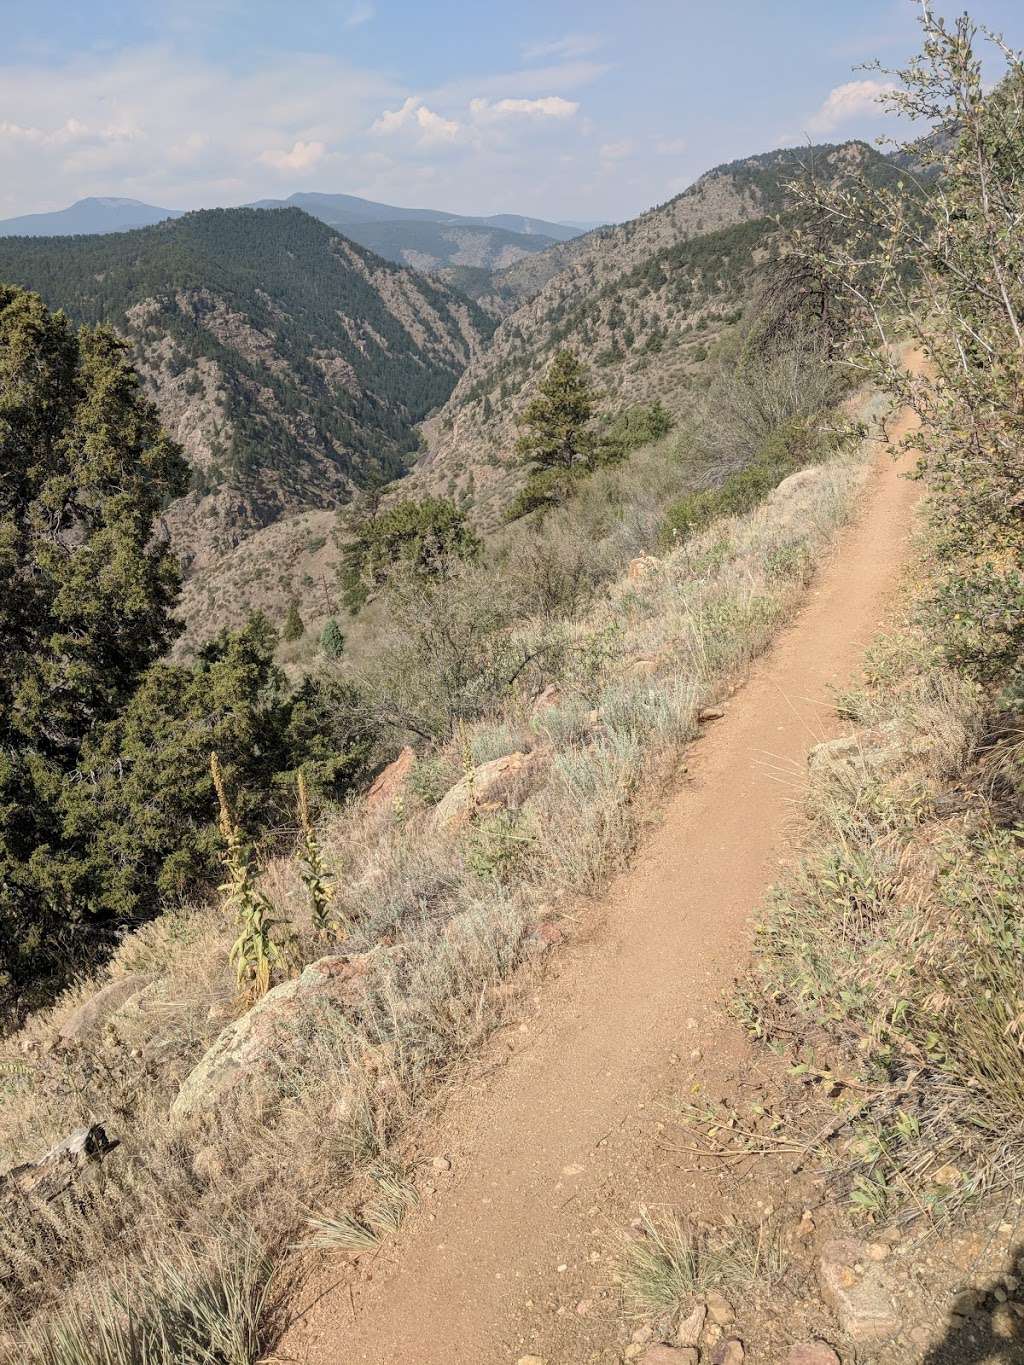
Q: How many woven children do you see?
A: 0